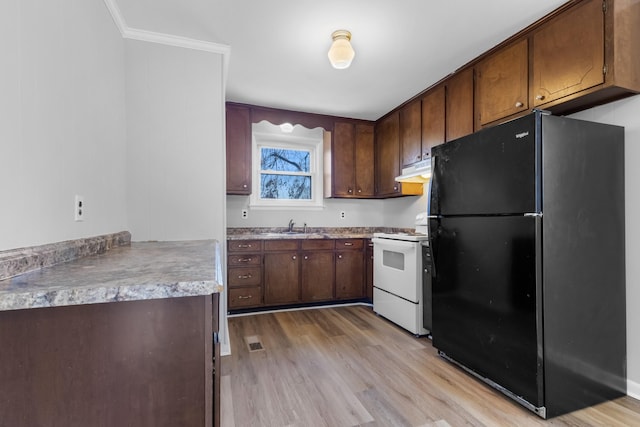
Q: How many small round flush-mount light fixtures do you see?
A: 1